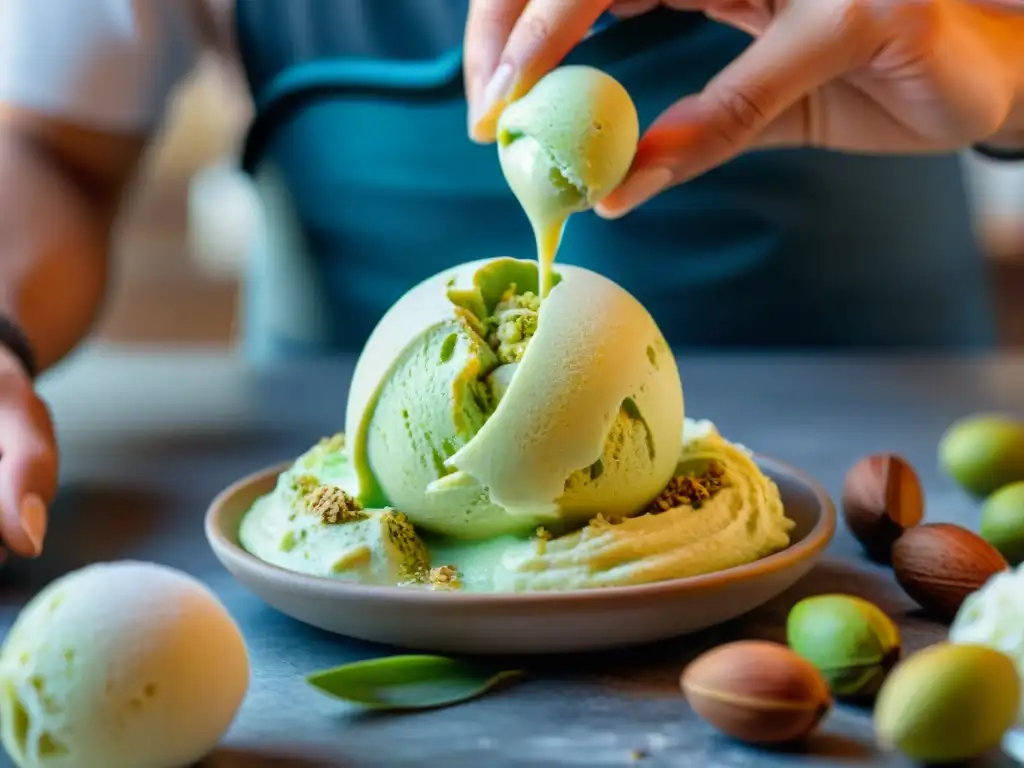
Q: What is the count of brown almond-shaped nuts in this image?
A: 3